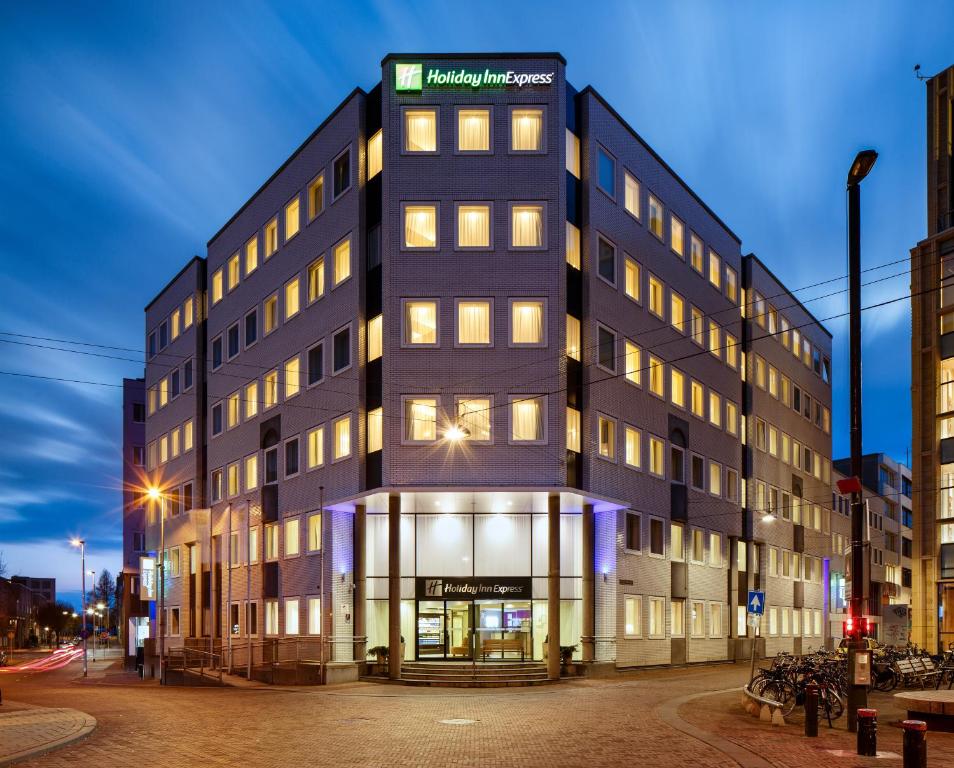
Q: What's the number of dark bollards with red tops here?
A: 3